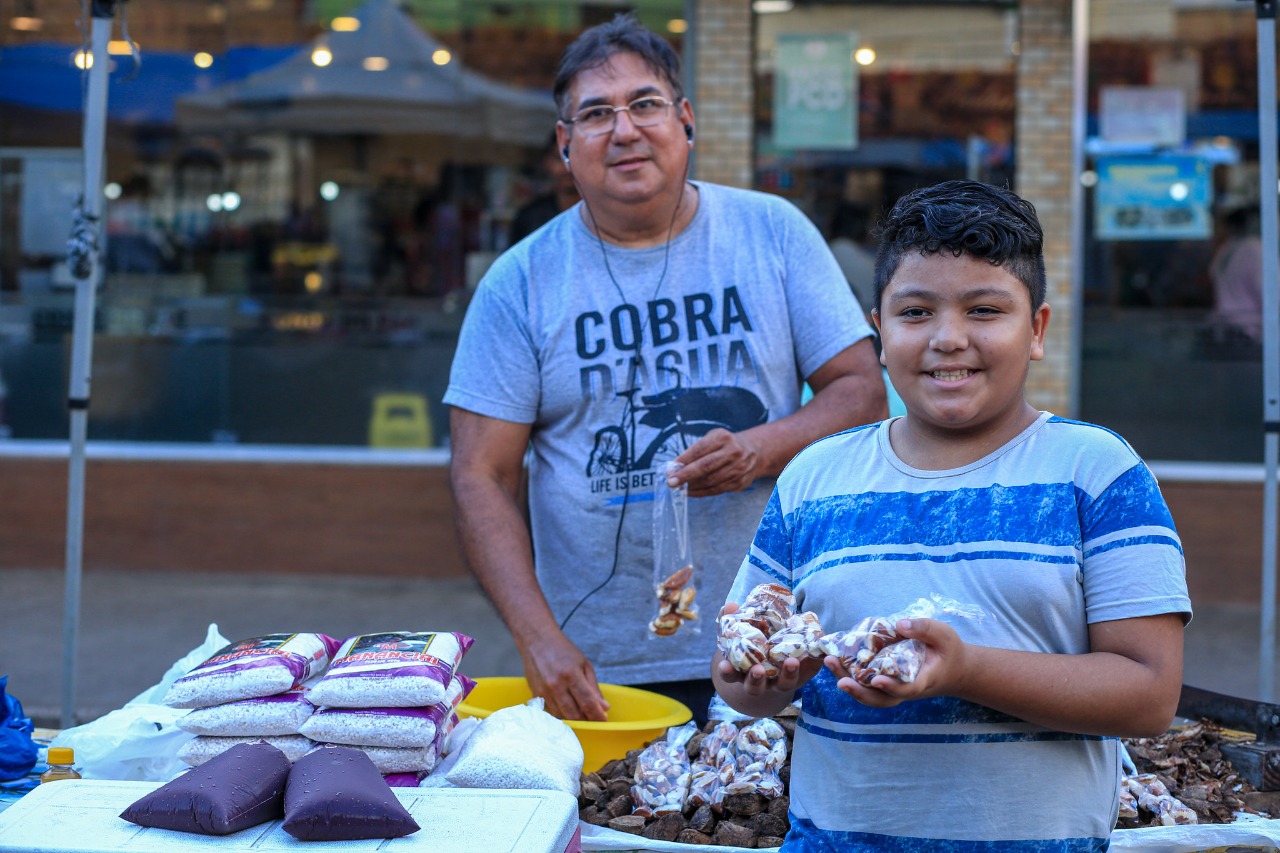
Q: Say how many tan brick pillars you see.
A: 2